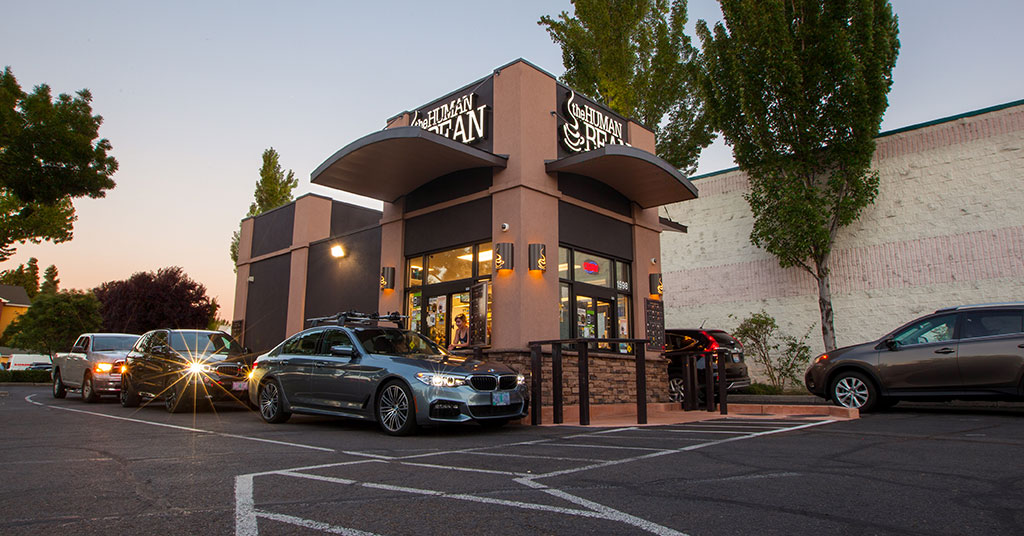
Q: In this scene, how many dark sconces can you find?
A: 4